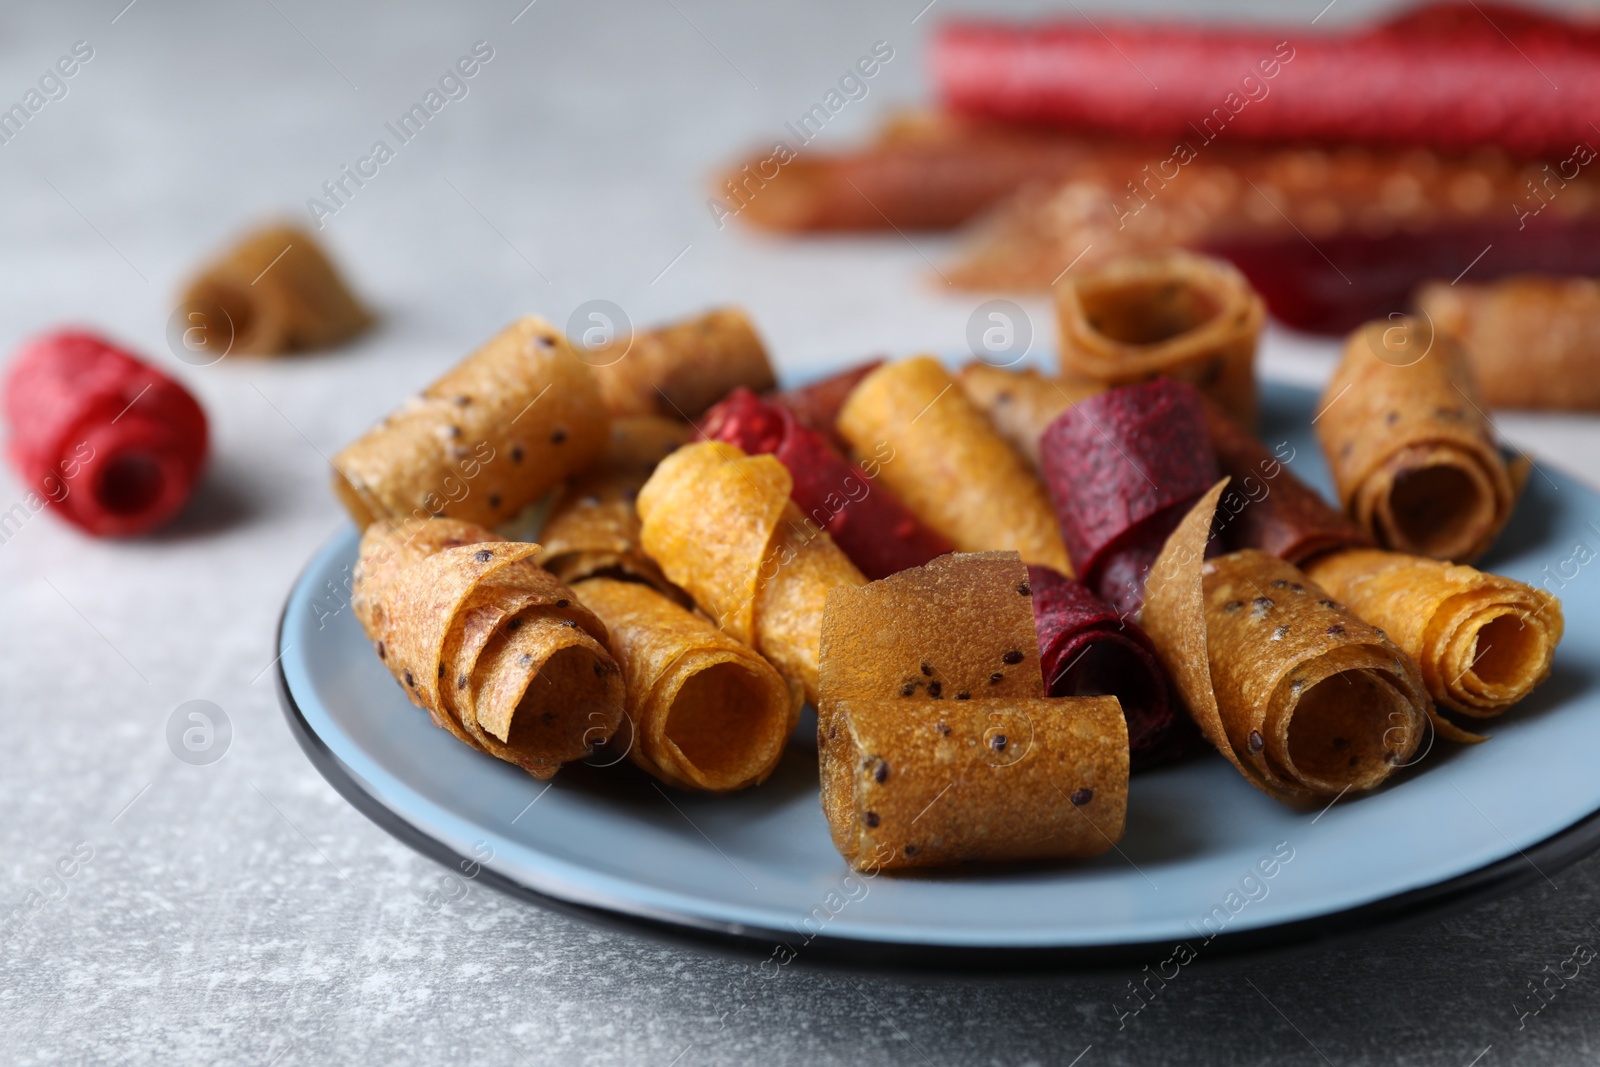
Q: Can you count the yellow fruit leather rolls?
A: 4